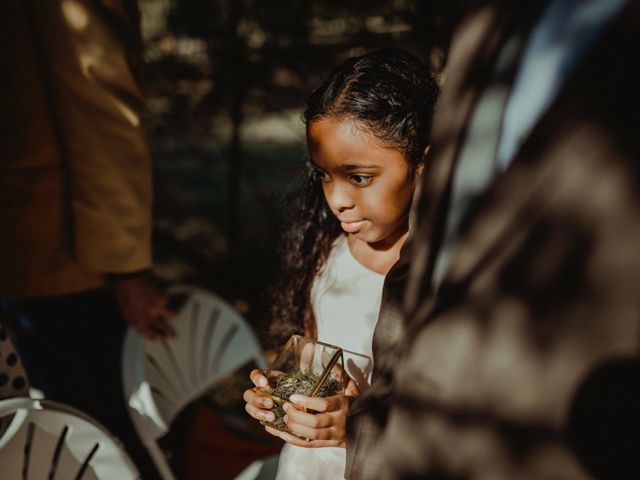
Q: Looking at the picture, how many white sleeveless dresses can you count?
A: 1